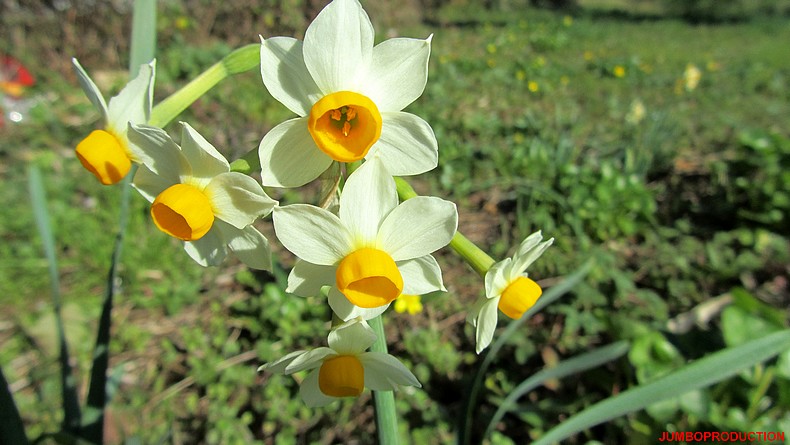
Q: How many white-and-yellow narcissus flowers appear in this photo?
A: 6